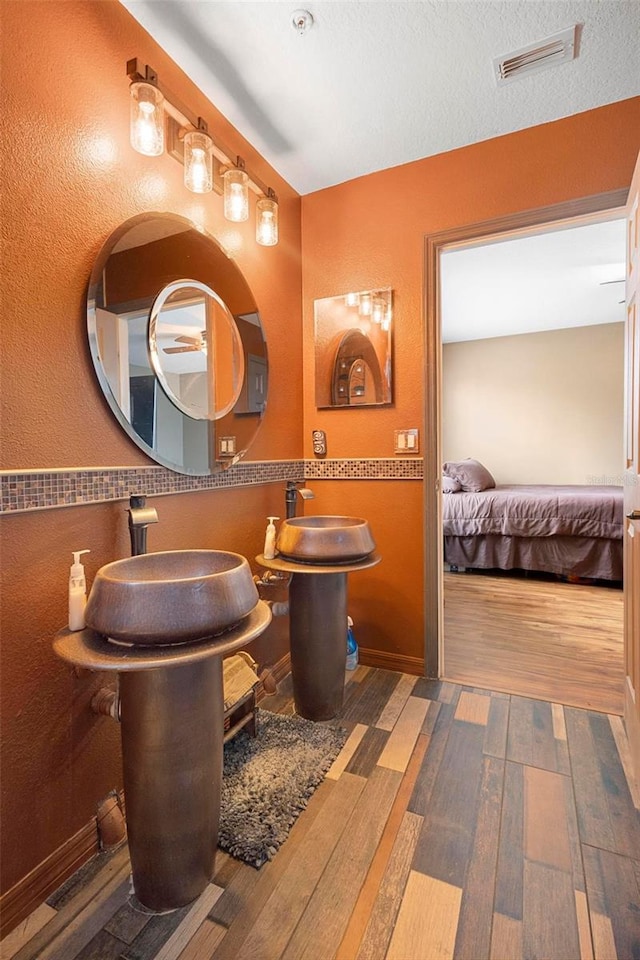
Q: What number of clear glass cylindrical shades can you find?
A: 4